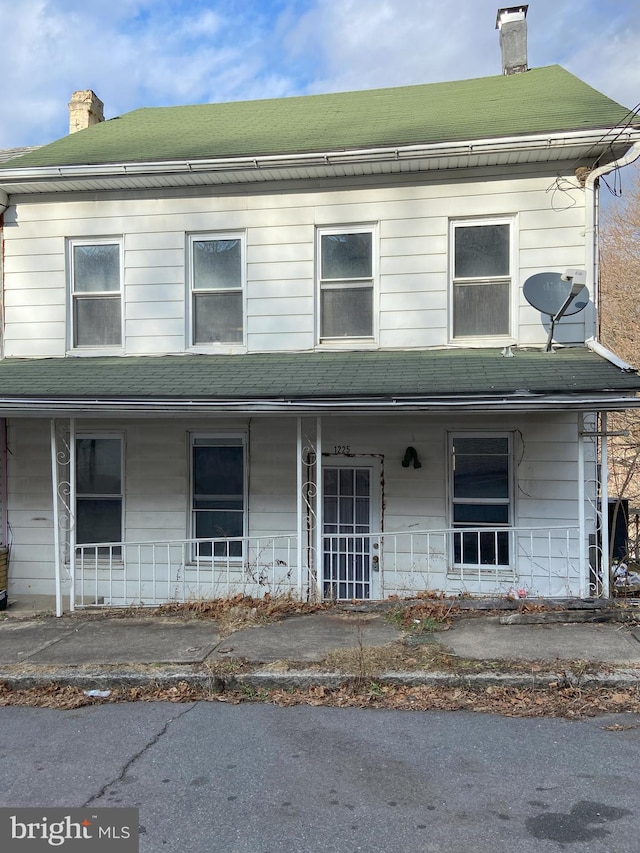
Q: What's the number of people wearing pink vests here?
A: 0